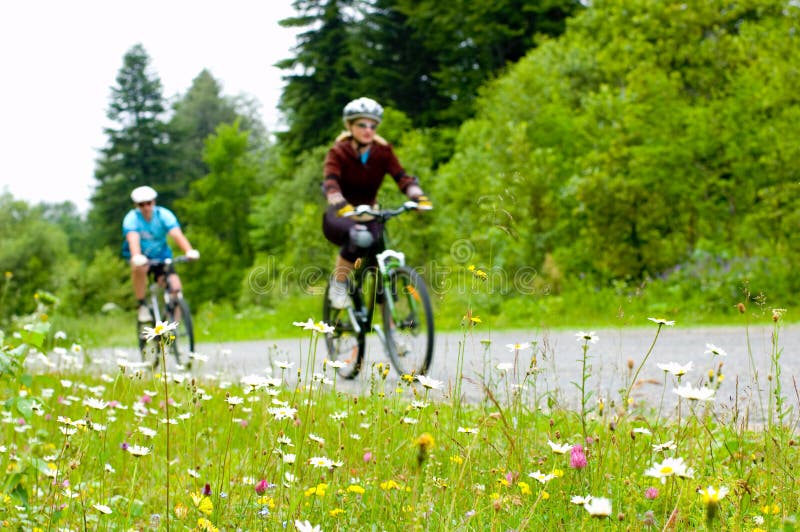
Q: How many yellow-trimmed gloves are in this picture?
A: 2